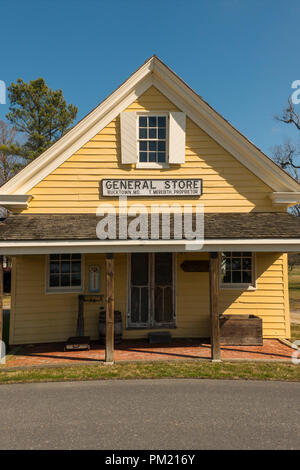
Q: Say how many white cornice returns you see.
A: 2